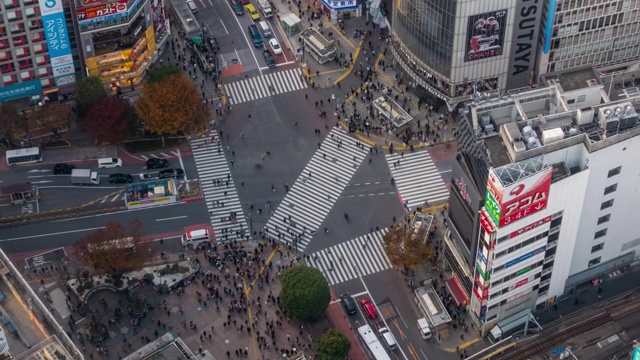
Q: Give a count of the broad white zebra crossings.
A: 5